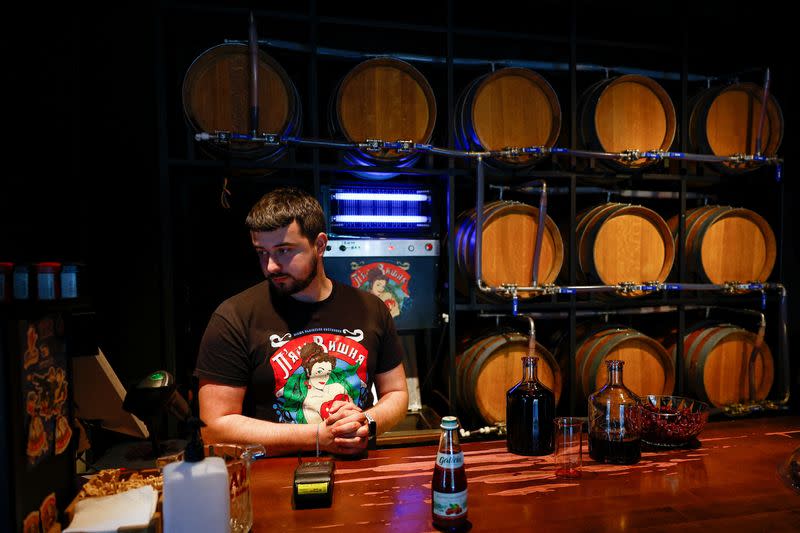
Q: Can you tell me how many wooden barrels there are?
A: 11